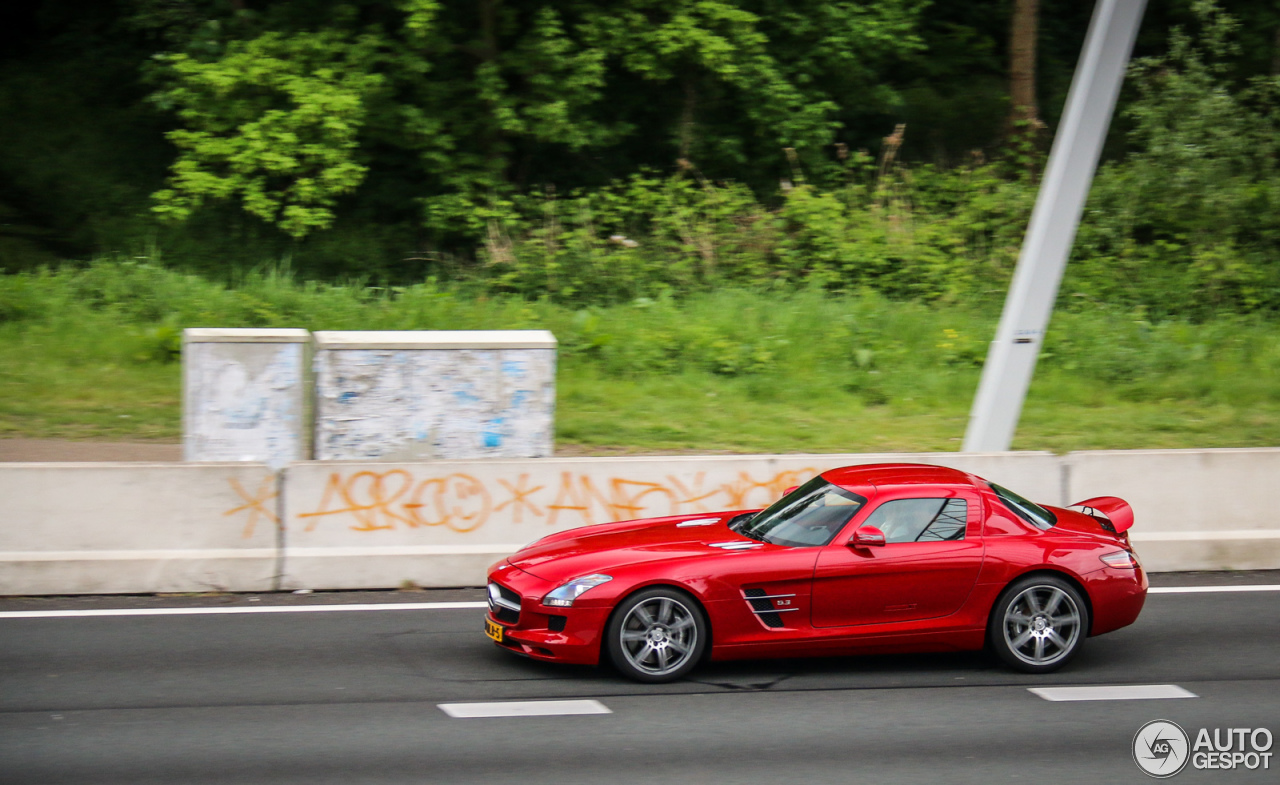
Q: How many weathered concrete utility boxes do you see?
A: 2